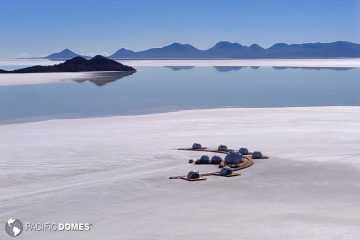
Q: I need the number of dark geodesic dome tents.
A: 9